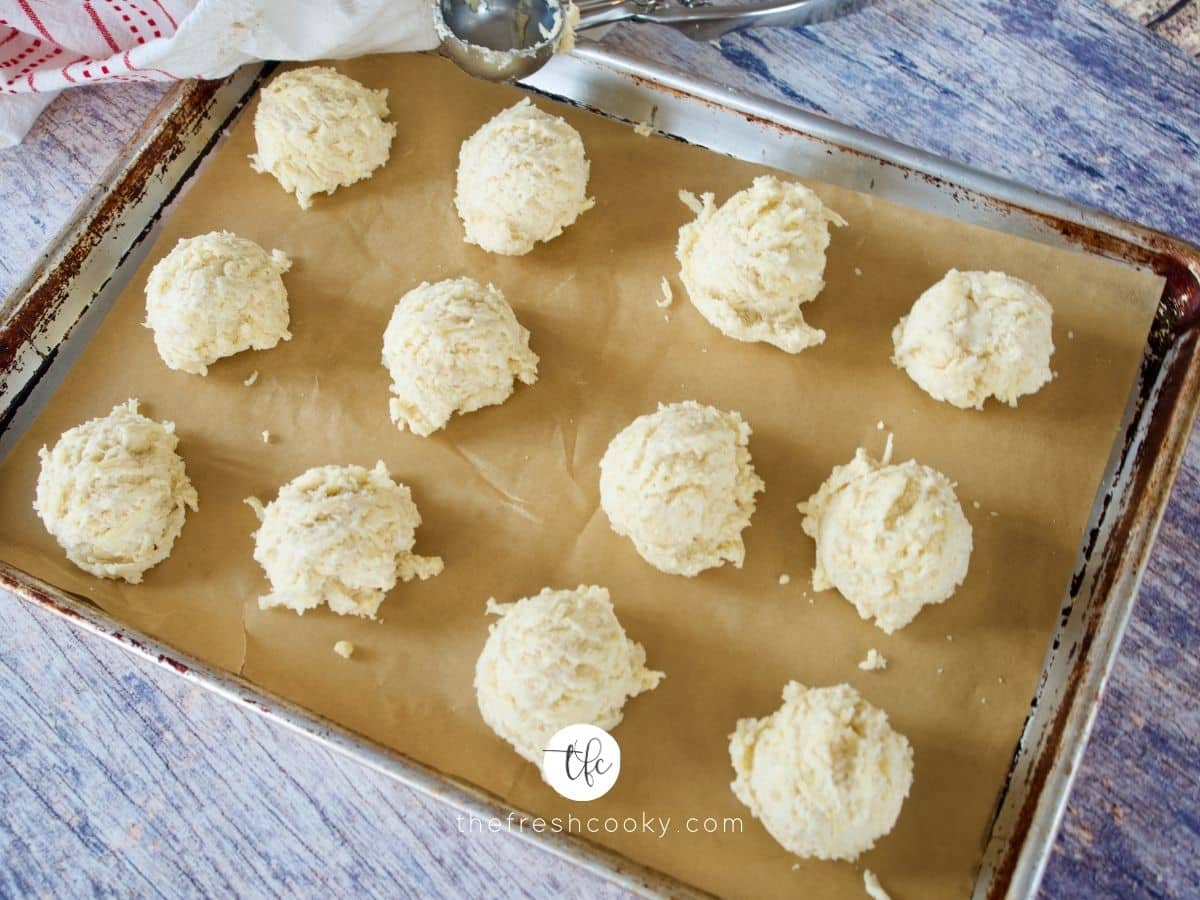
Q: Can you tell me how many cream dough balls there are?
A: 12